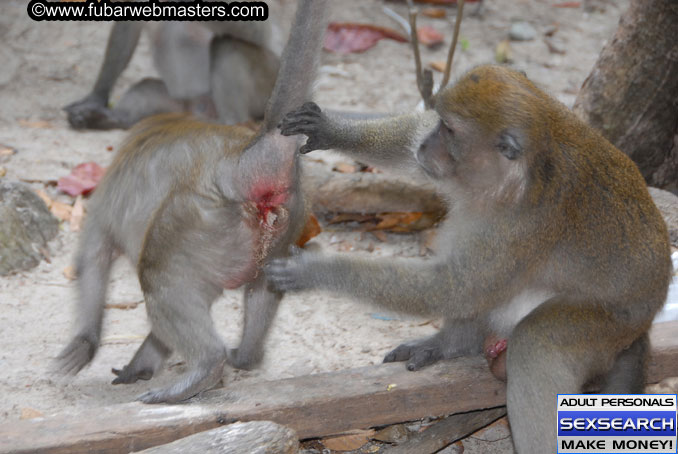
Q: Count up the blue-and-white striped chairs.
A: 0